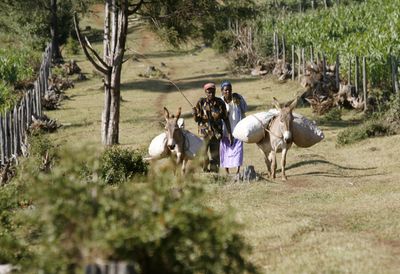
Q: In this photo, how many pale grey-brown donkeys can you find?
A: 2